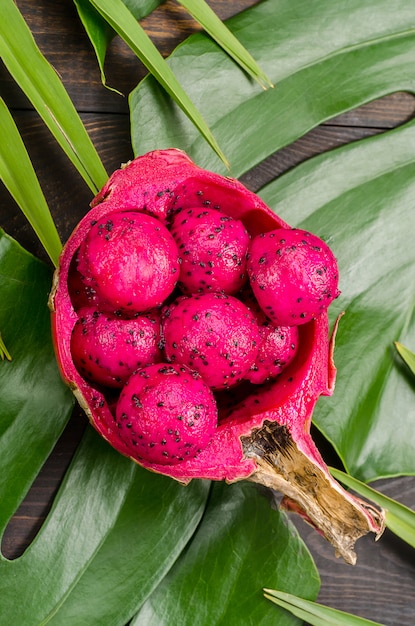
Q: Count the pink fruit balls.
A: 7